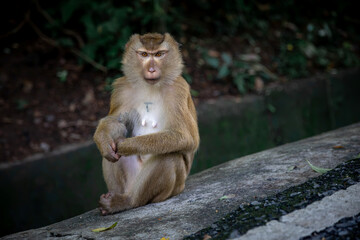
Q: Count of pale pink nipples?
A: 2